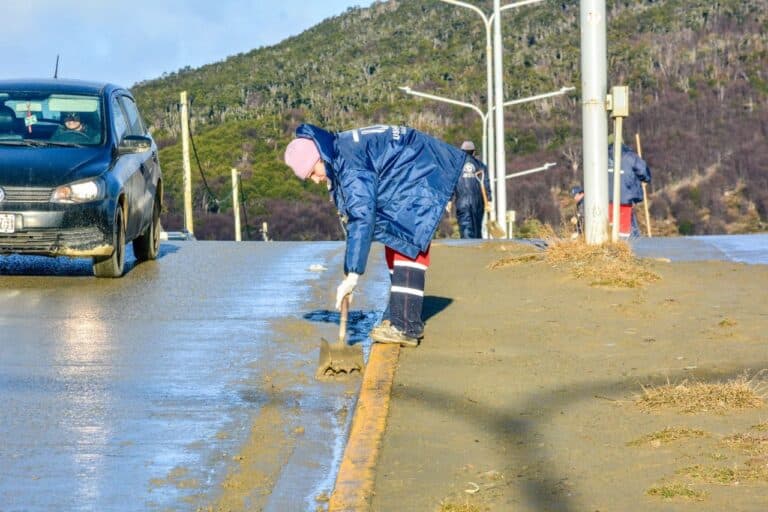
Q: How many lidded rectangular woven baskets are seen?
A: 0